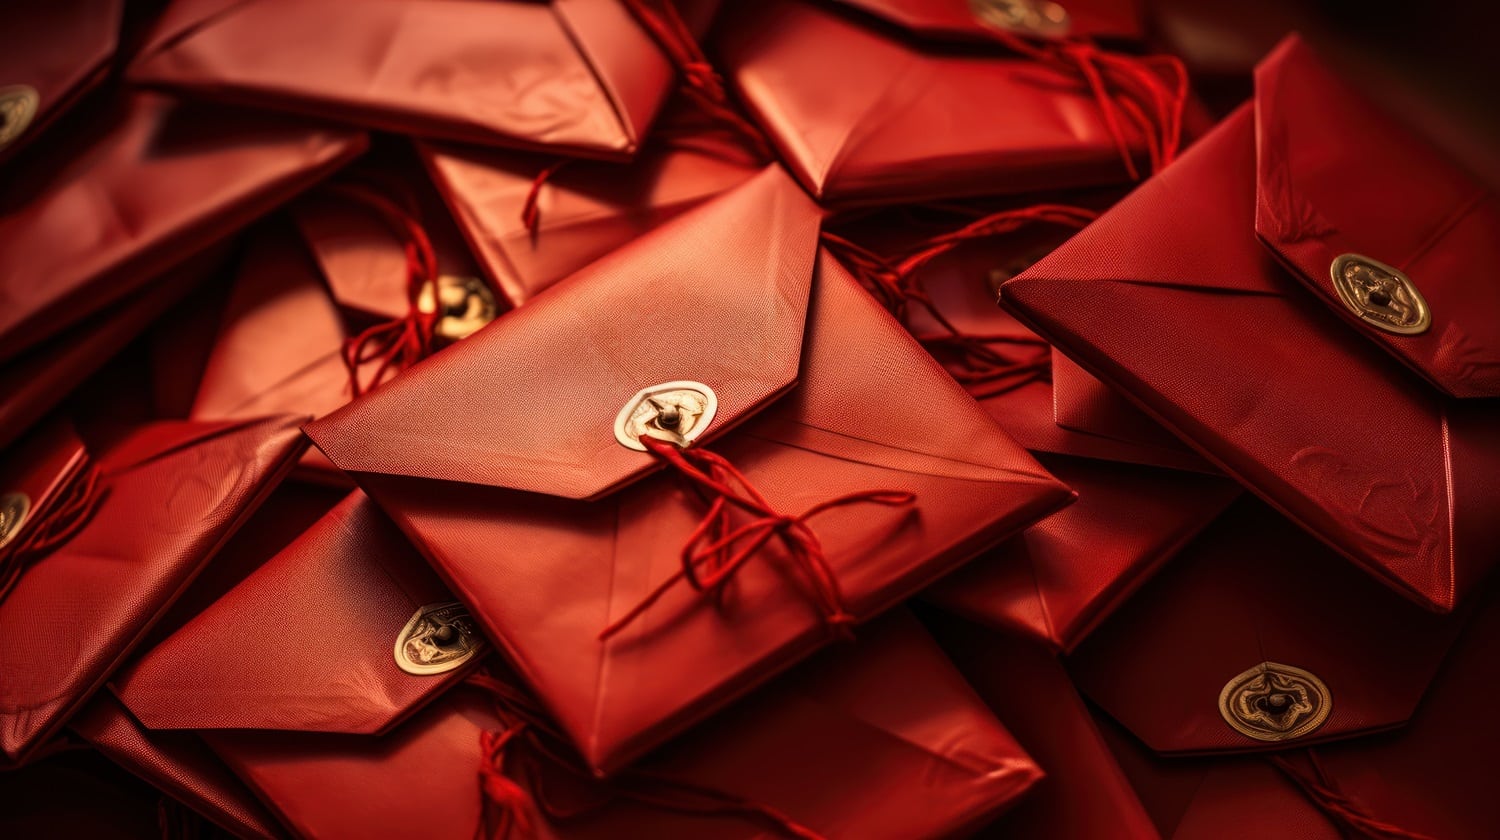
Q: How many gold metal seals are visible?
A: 8